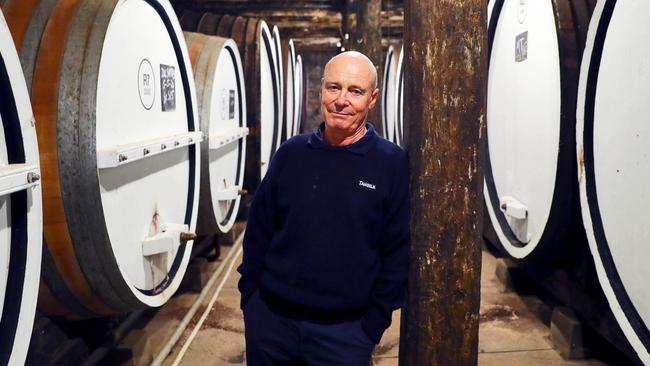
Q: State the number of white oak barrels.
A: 11